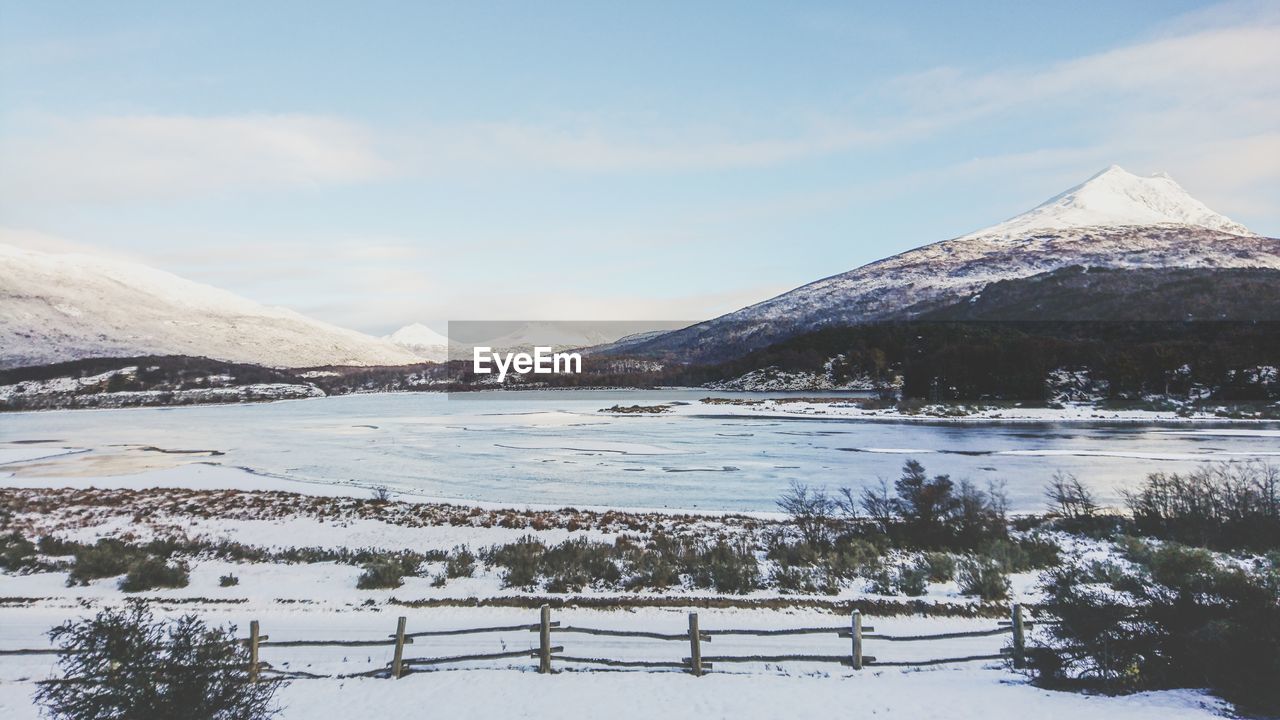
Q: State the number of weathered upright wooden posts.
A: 6